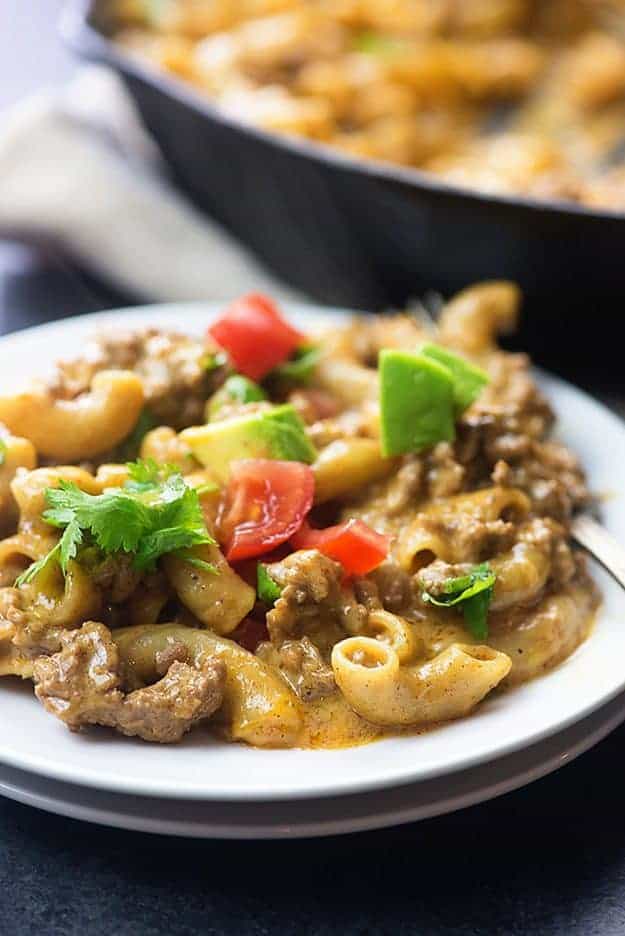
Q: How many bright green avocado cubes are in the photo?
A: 3